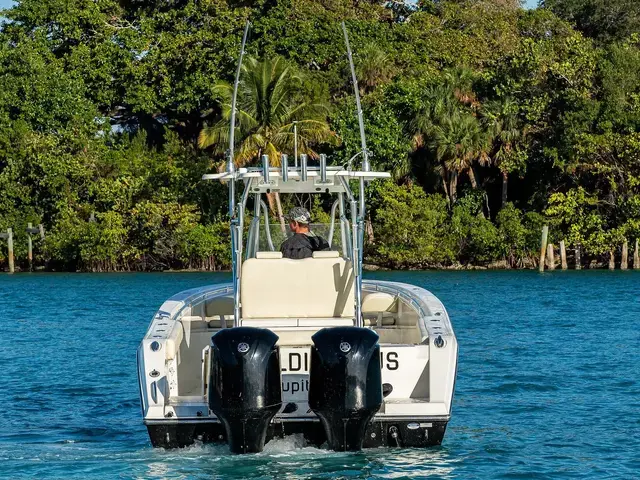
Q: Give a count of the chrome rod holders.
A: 4